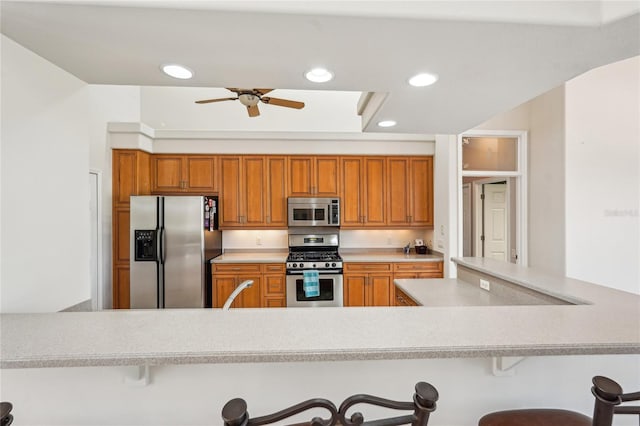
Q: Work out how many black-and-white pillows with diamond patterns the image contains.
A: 0